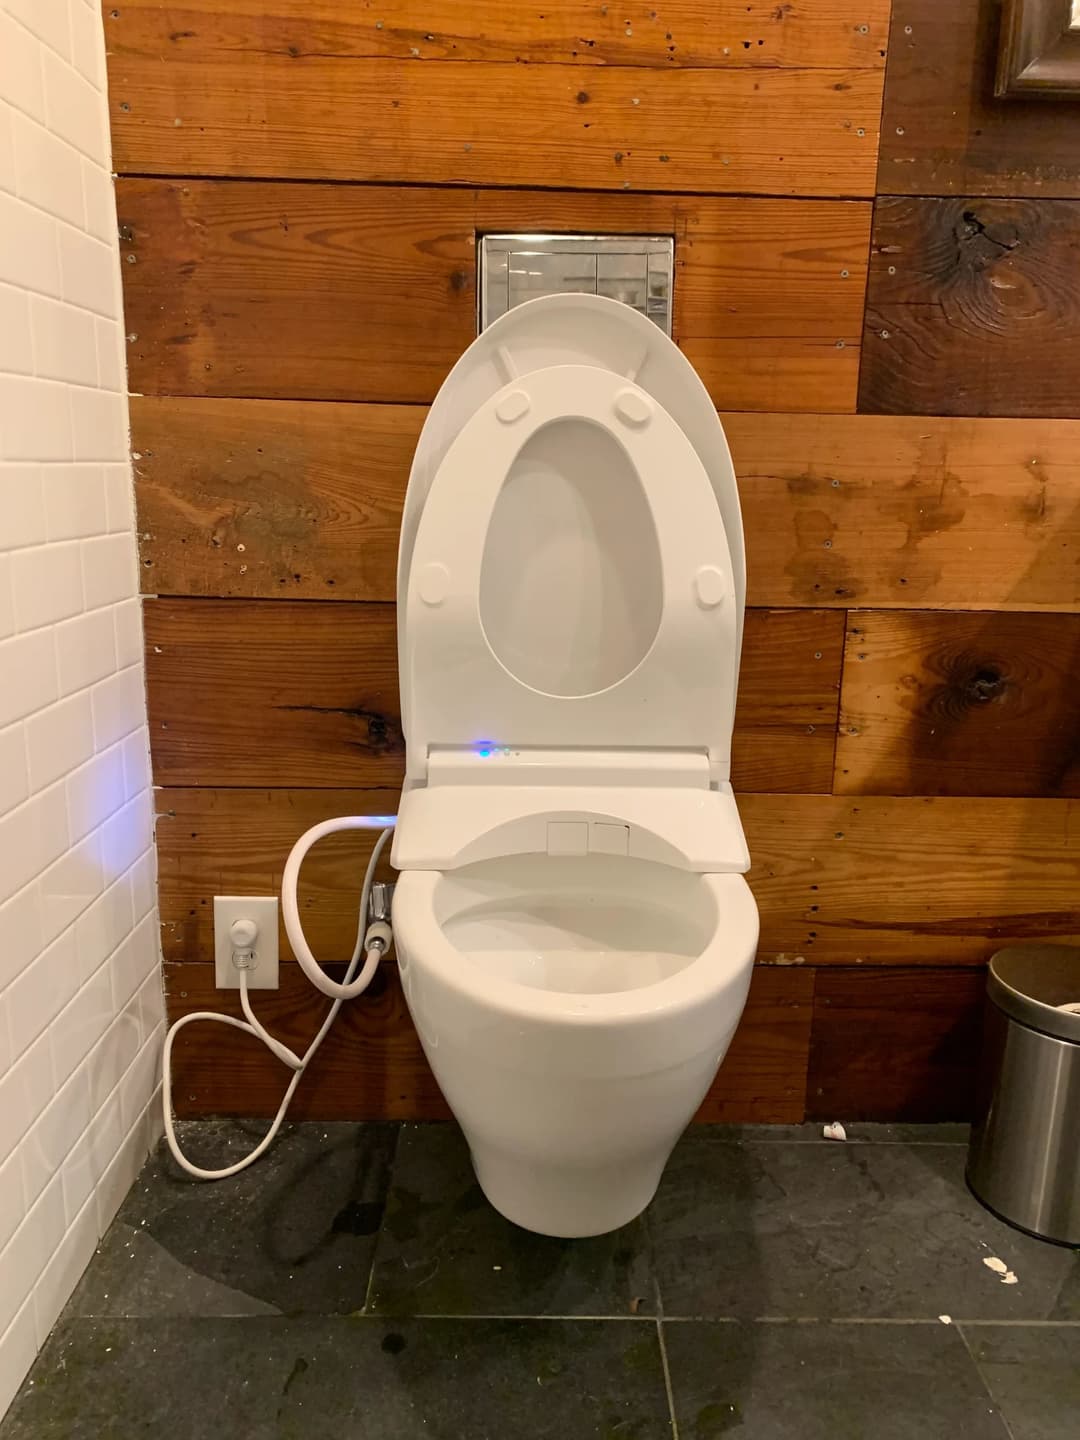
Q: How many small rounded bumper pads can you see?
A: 4